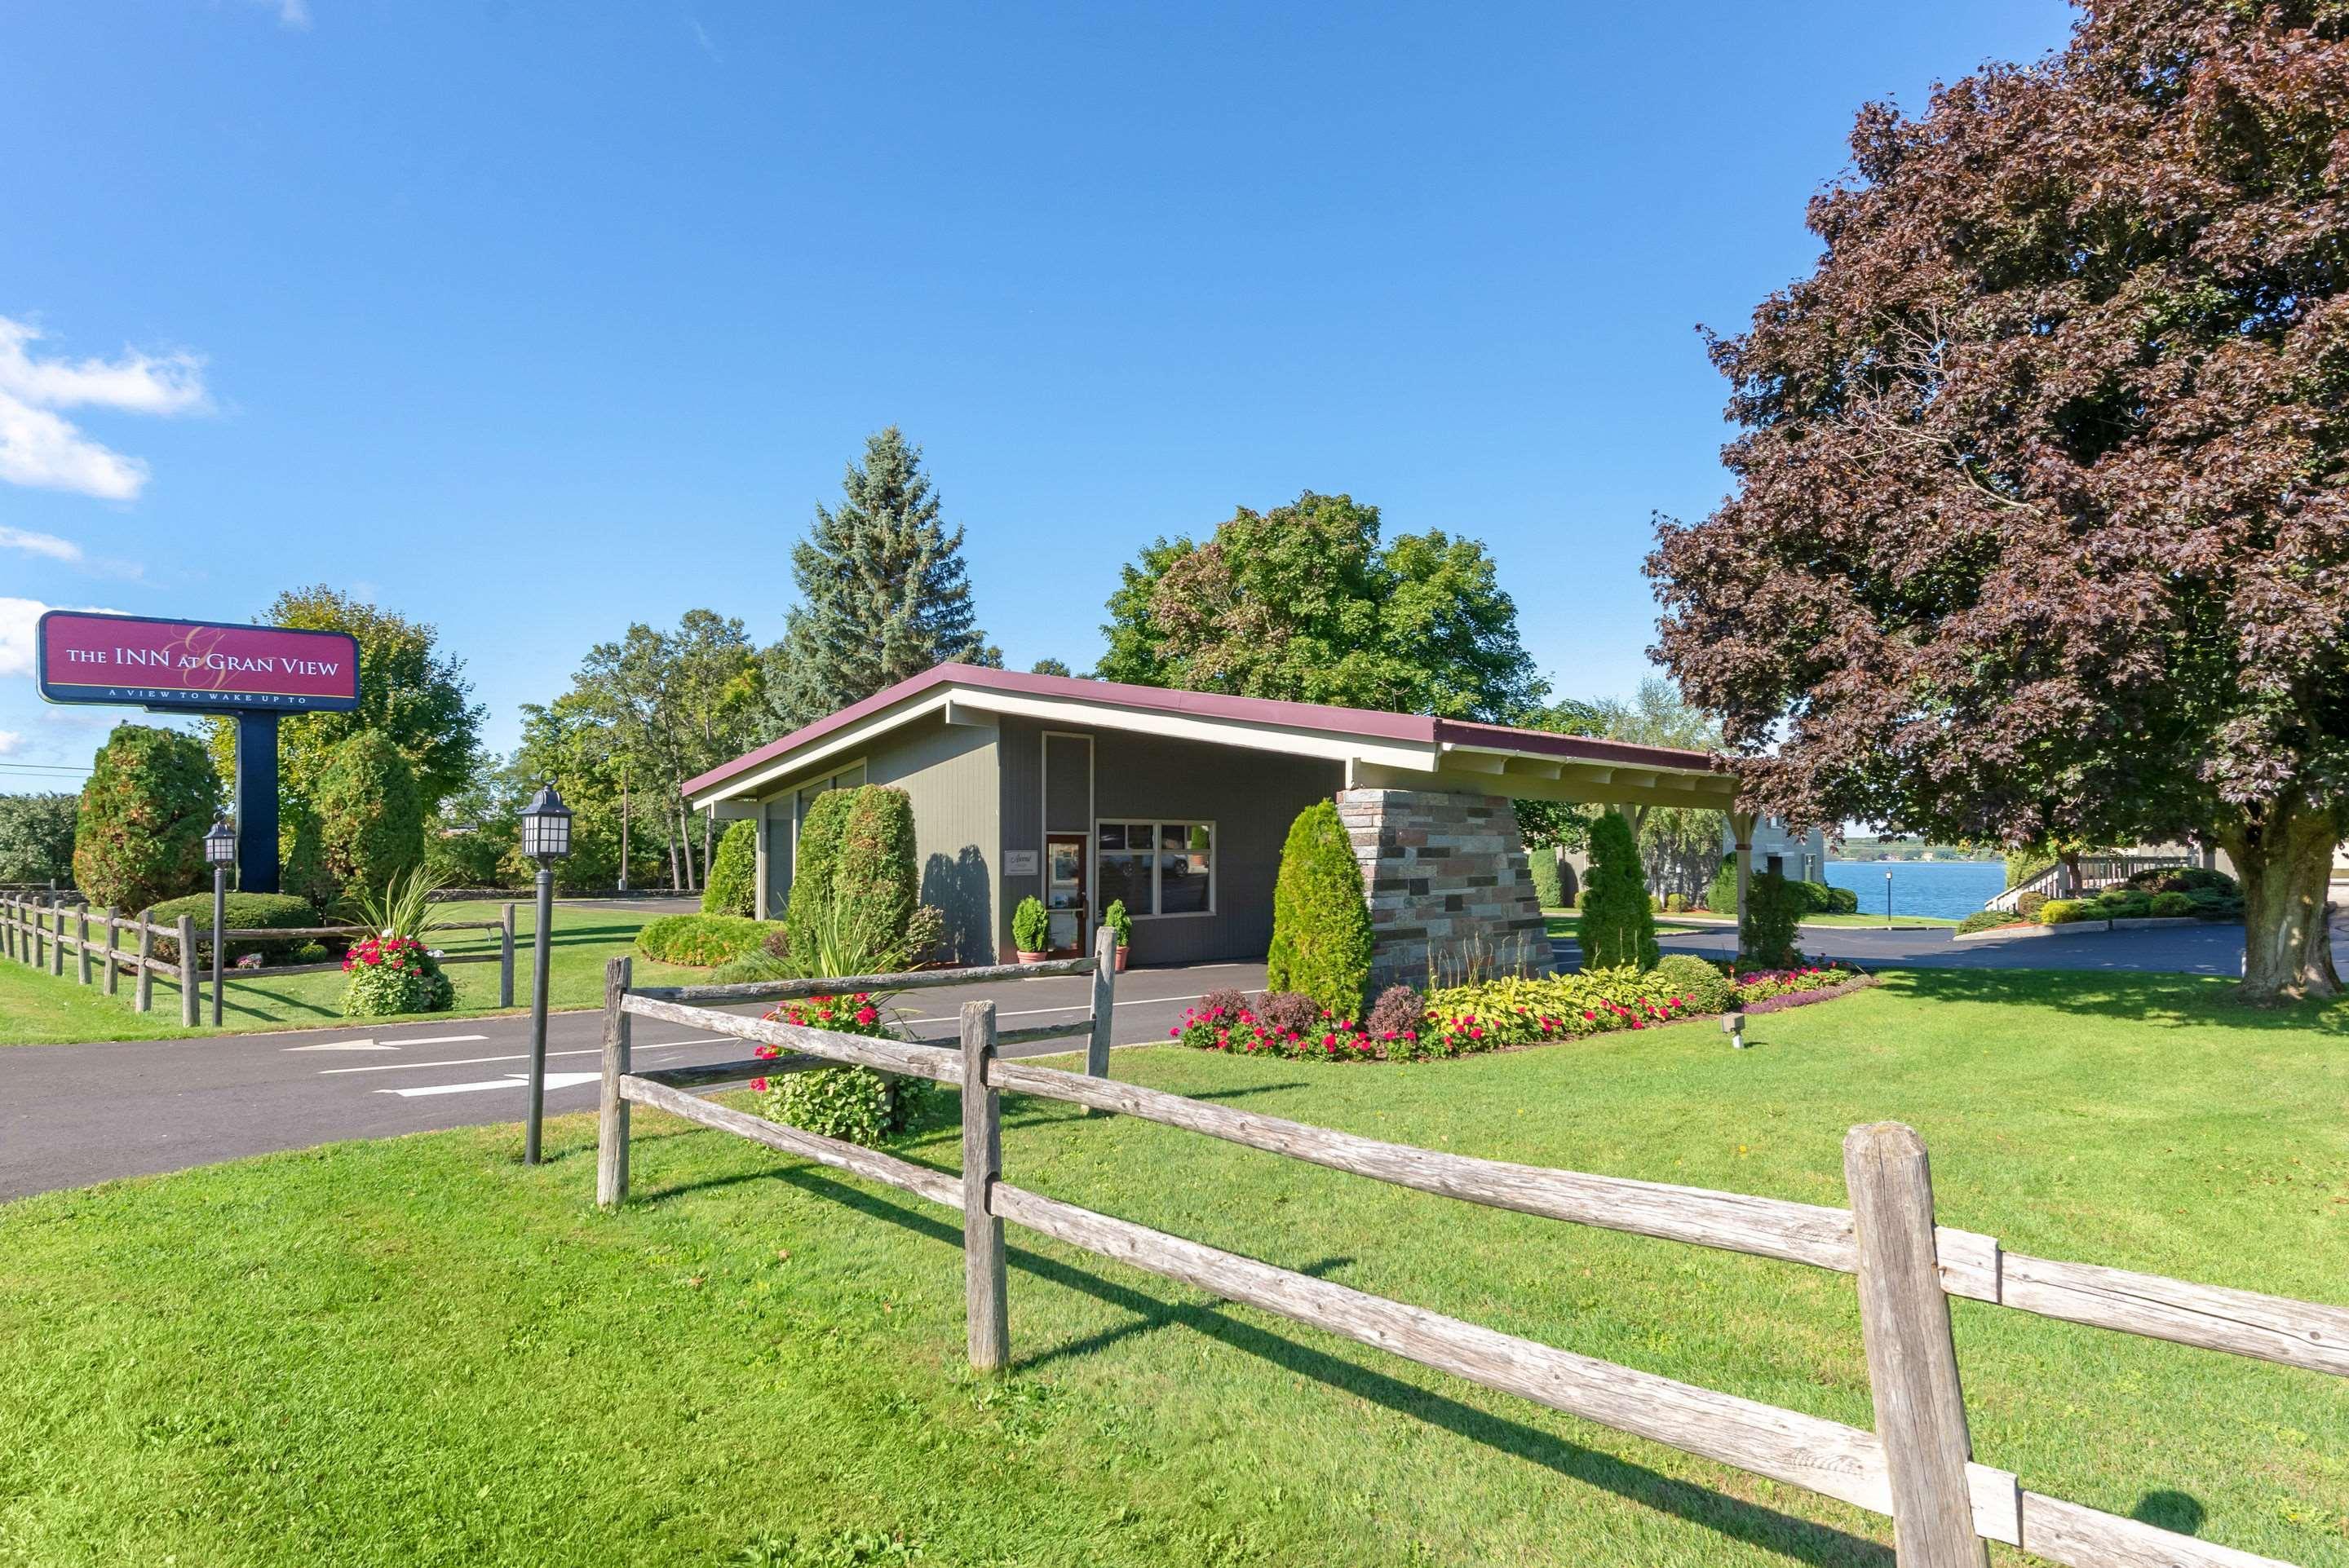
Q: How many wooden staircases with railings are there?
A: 1